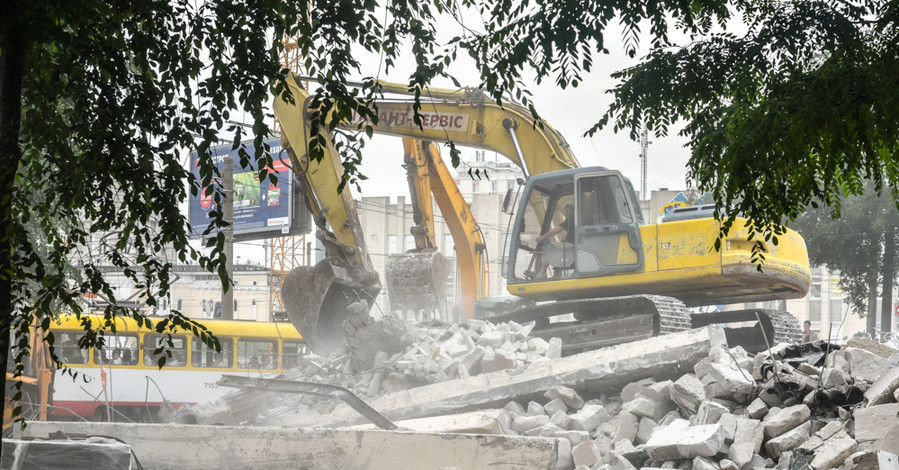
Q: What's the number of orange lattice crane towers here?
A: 1